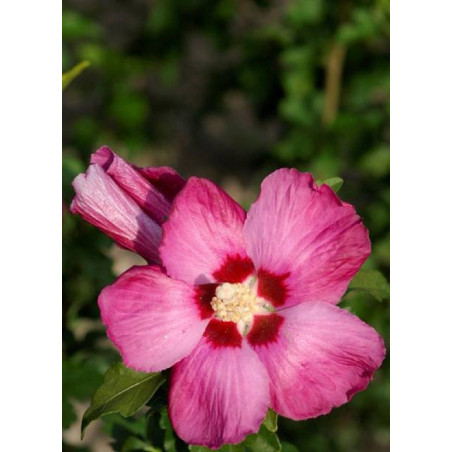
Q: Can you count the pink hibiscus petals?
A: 5